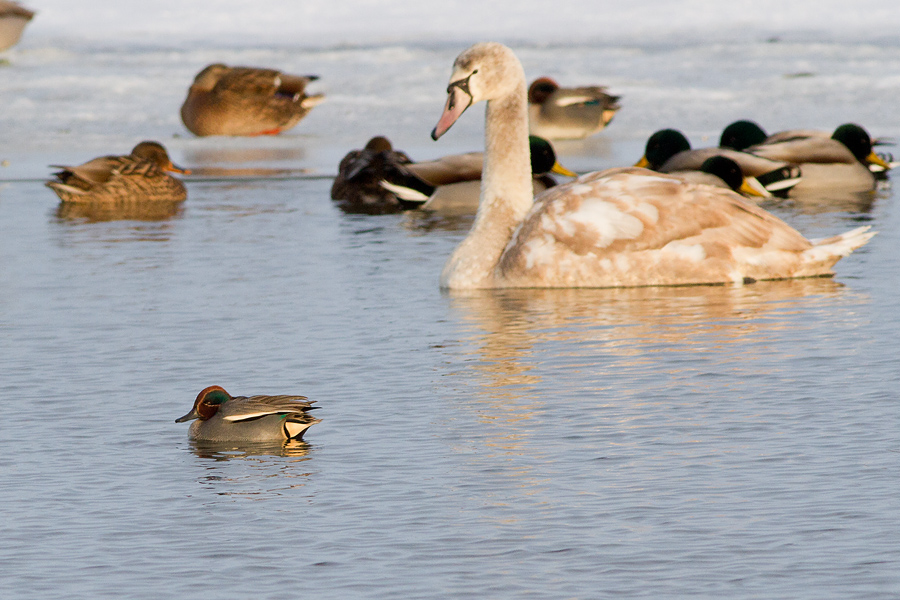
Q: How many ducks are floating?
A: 8